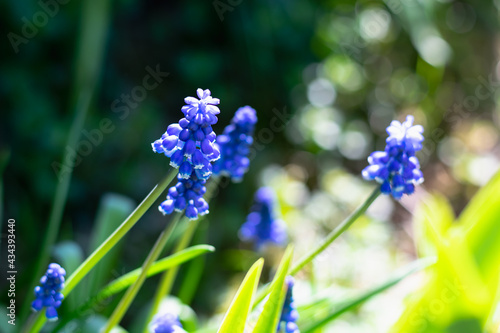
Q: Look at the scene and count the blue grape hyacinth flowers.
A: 8